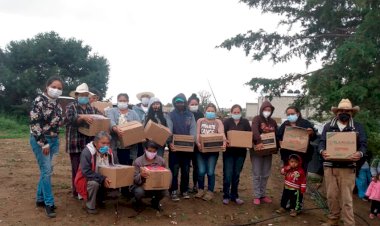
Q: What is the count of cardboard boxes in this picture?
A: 12